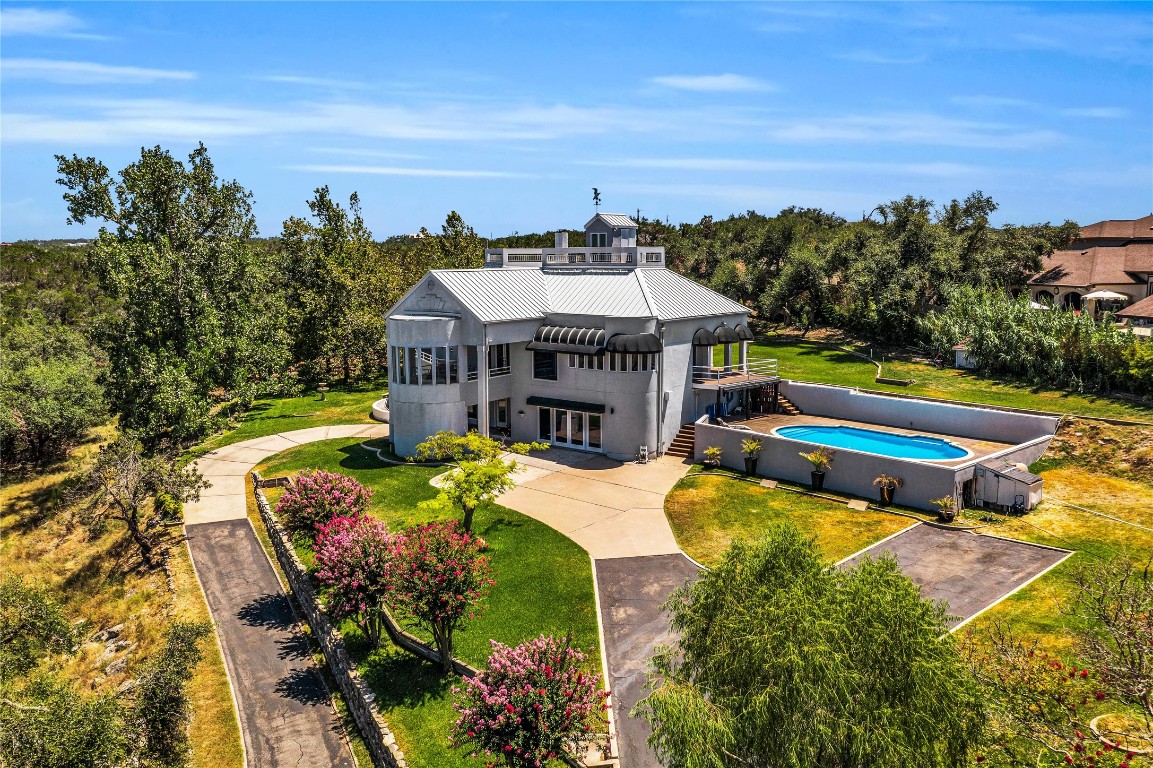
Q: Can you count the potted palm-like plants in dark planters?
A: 5